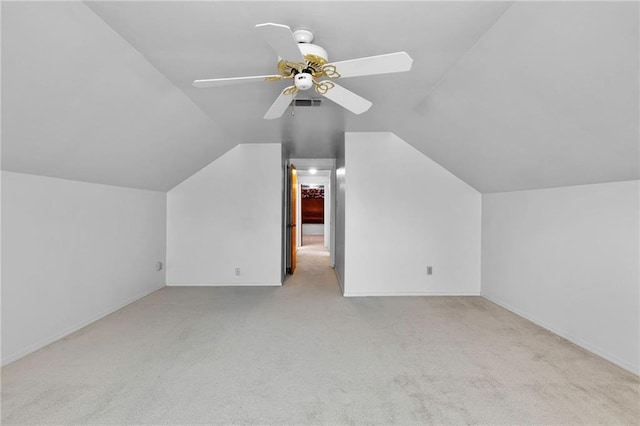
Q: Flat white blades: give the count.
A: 5